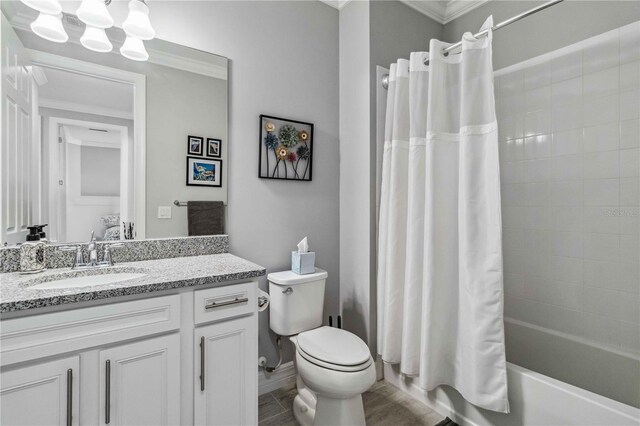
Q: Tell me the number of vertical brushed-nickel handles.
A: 3